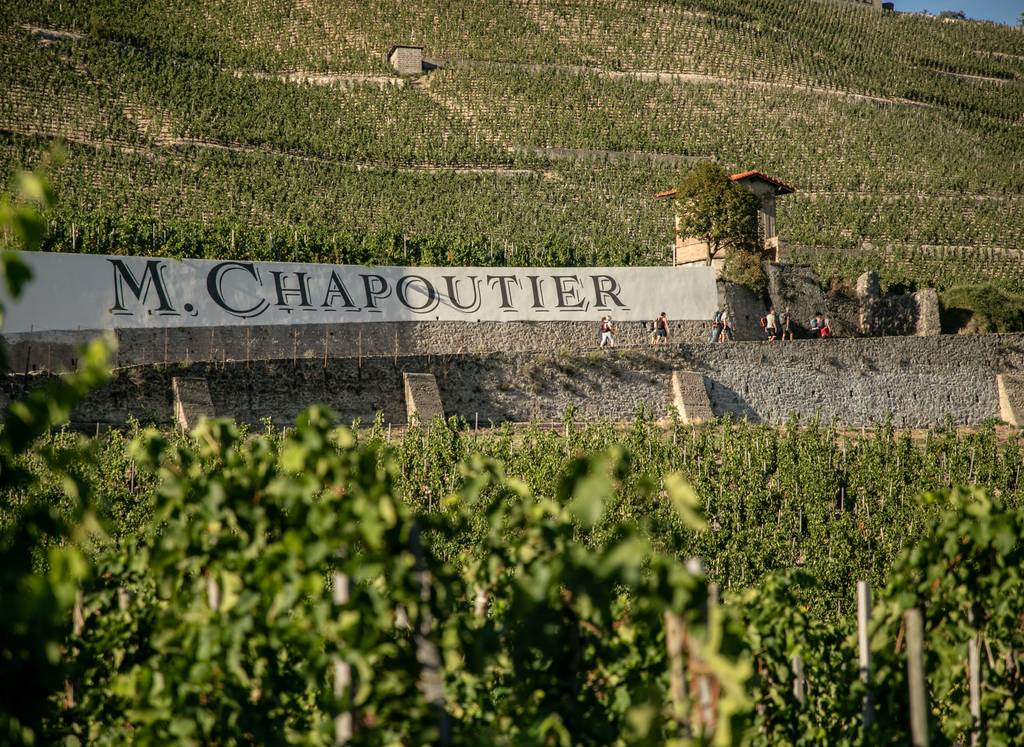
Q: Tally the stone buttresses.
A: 4